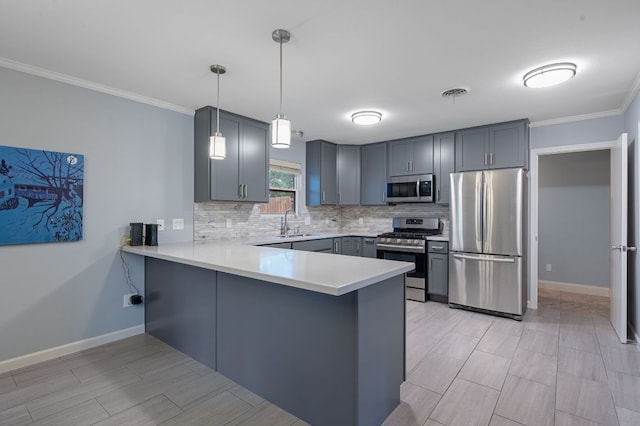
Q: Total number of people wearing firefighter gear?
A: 0